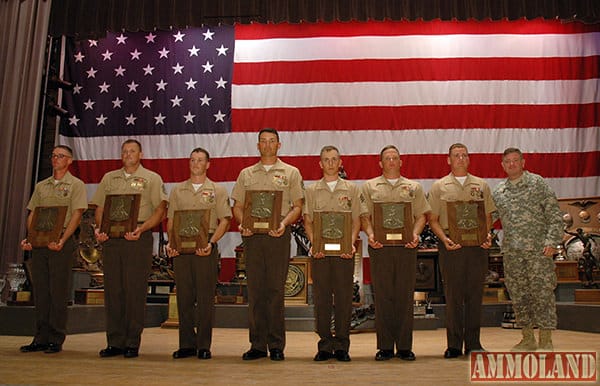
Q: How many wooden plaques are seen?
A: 7